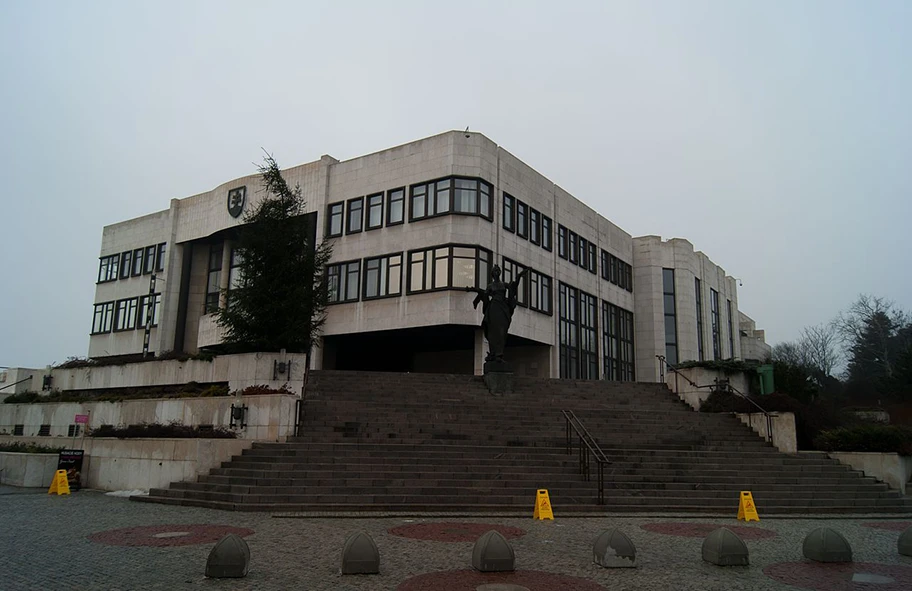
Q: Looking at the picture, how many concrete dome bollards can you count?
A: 7